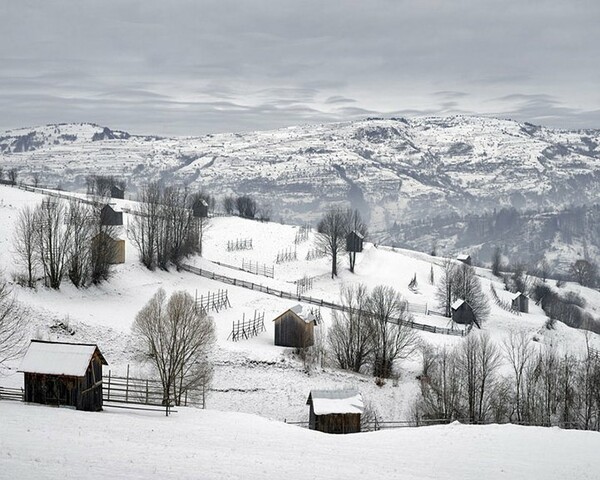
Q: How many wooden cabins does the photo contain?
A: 11